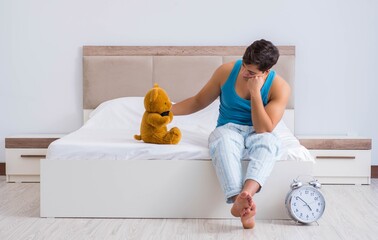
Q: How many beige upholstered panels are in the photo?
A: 3